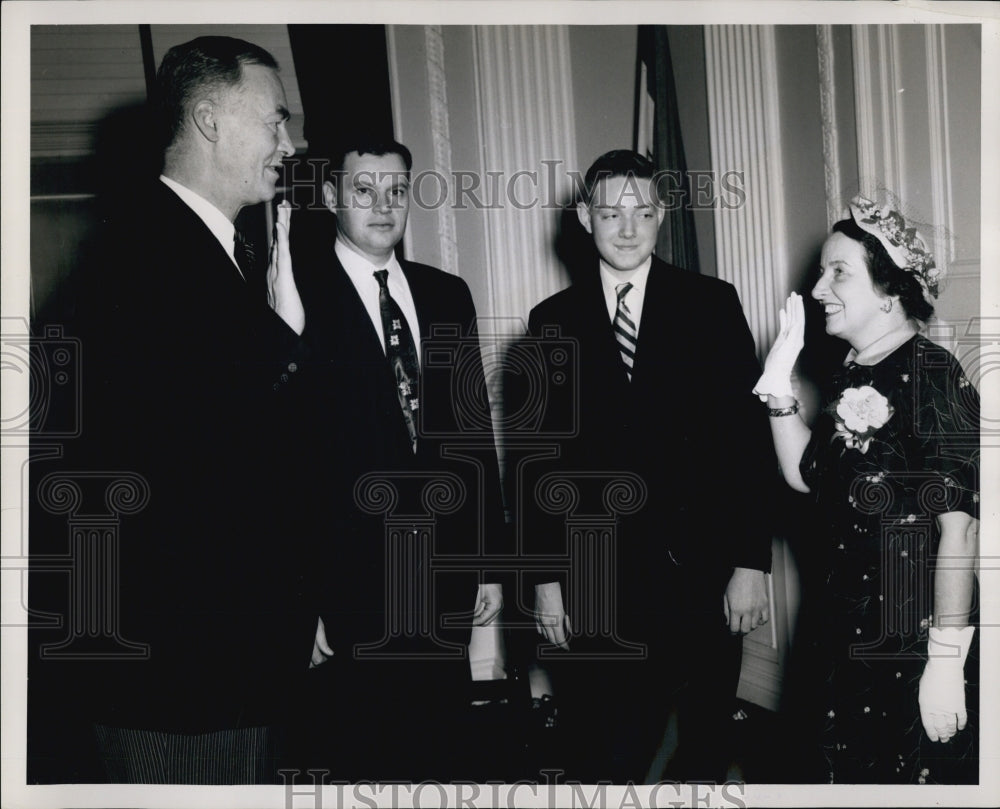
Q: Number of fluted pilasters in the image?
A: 2